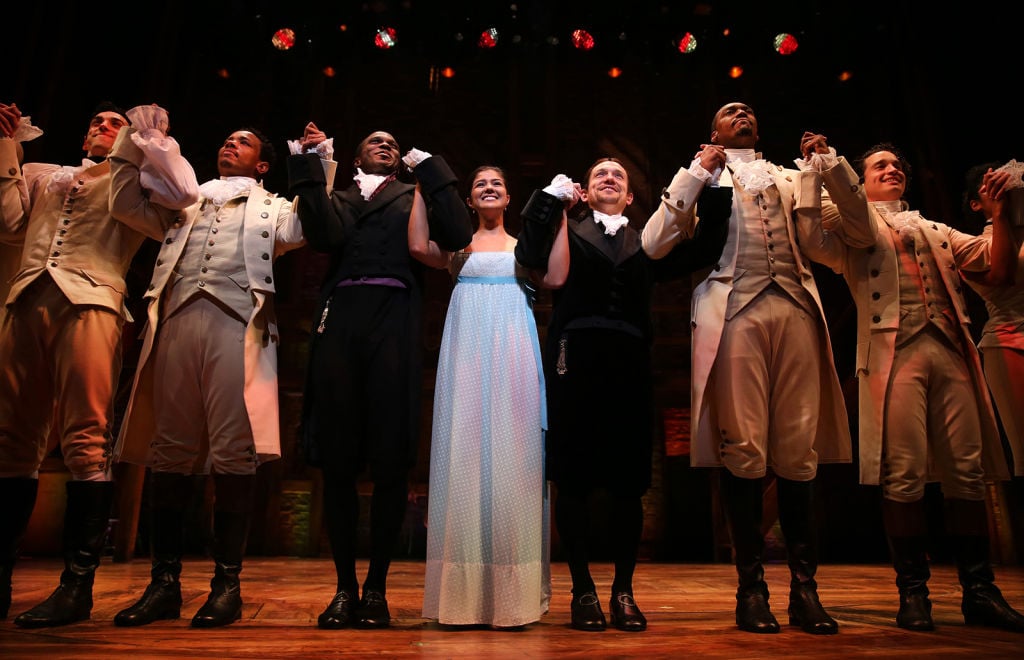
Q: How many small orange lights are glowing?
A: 6